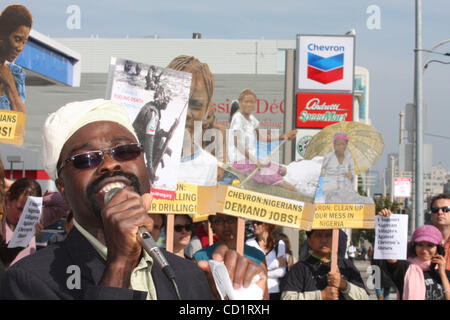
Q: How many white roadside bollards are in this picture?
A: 0